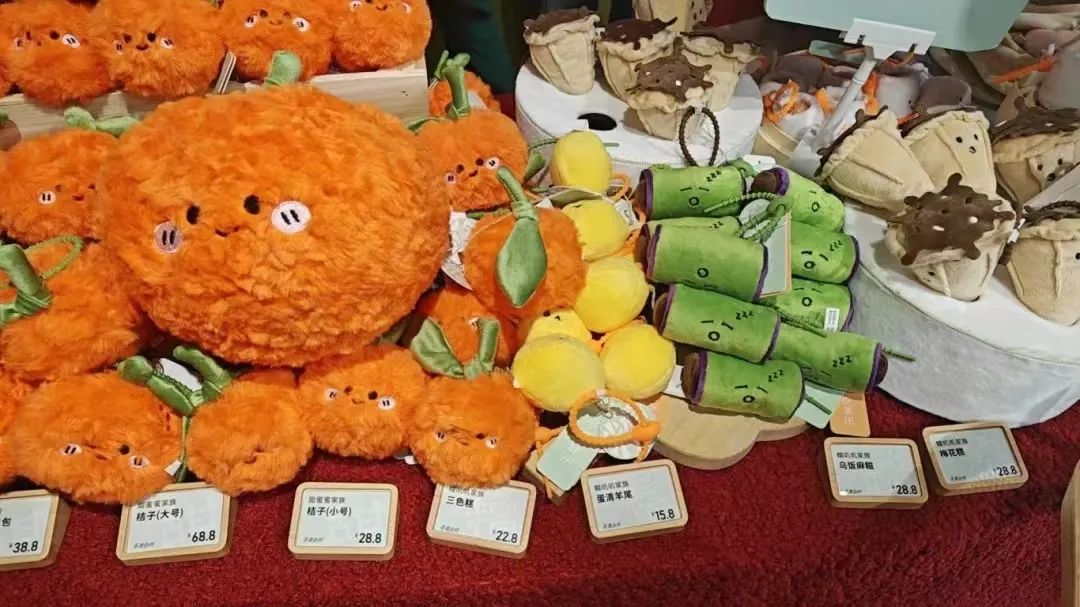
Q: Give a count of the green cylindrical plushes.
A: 9